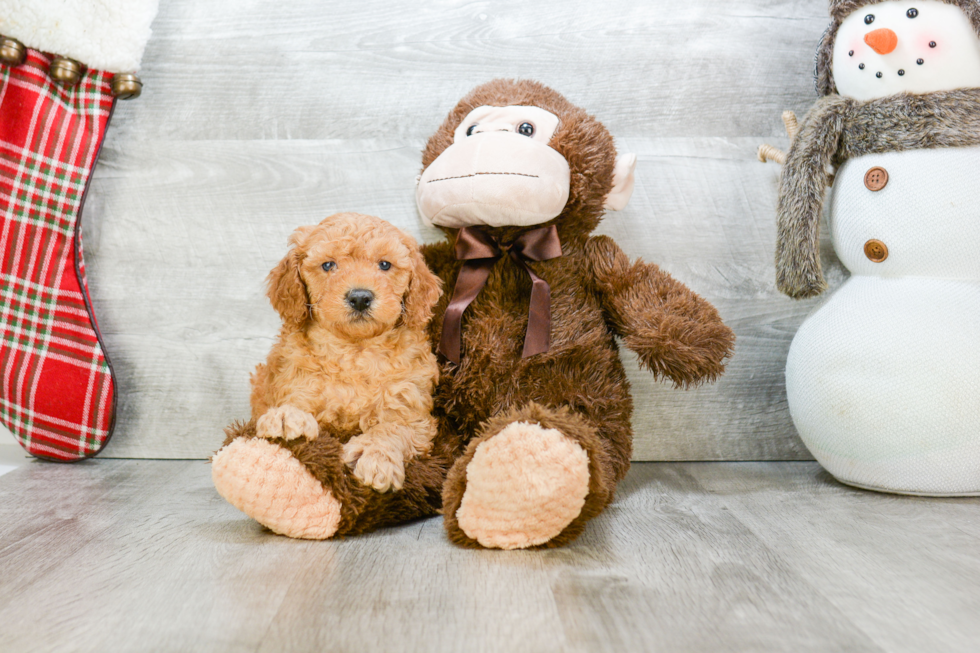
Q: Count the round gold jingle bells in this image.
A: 3